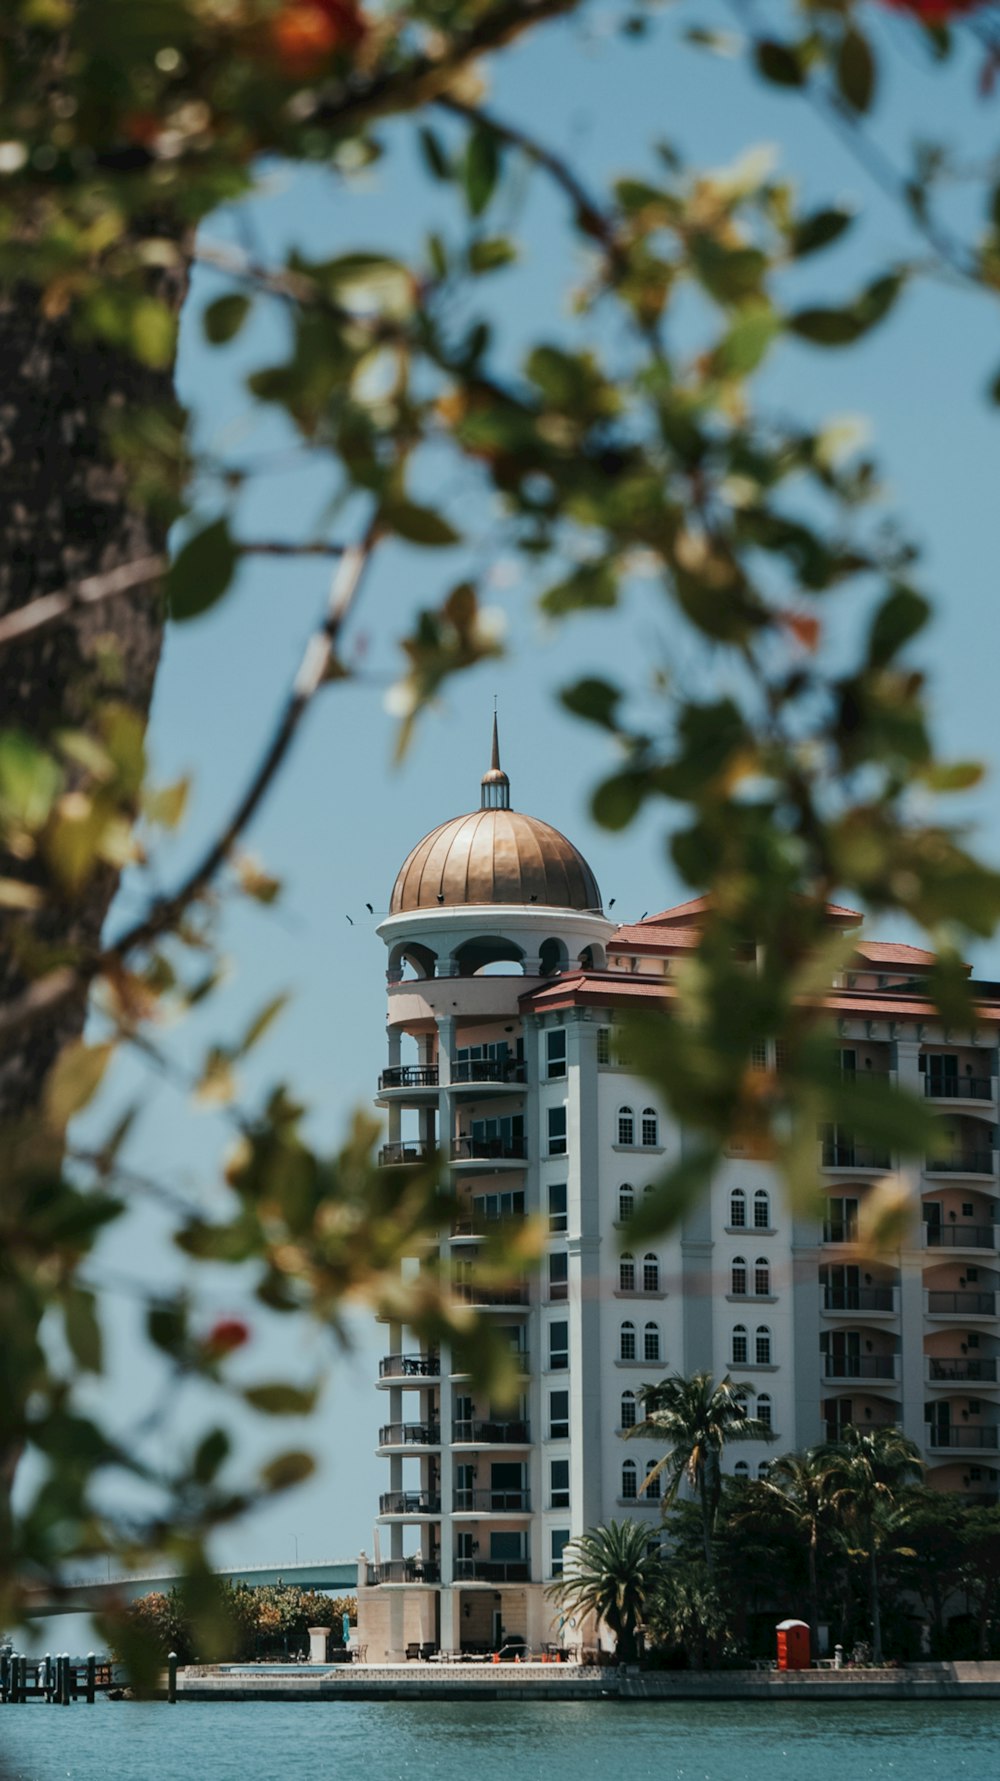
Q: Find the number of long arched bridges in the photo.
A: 1